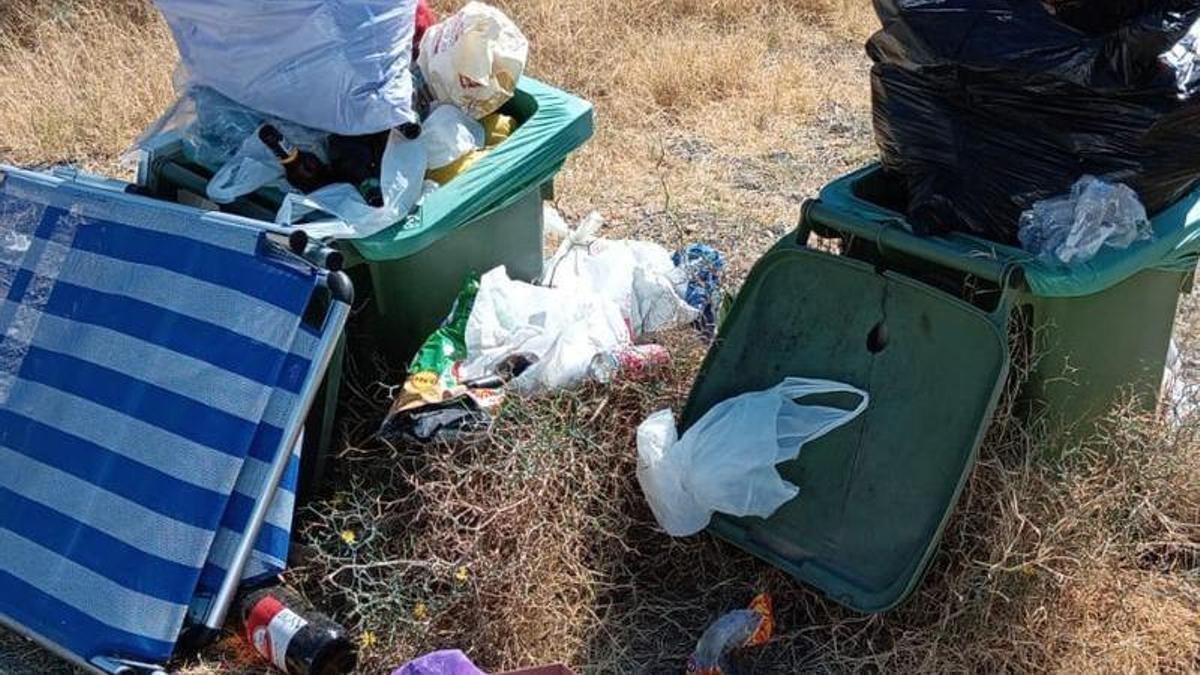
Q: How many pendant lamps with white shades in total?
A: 0